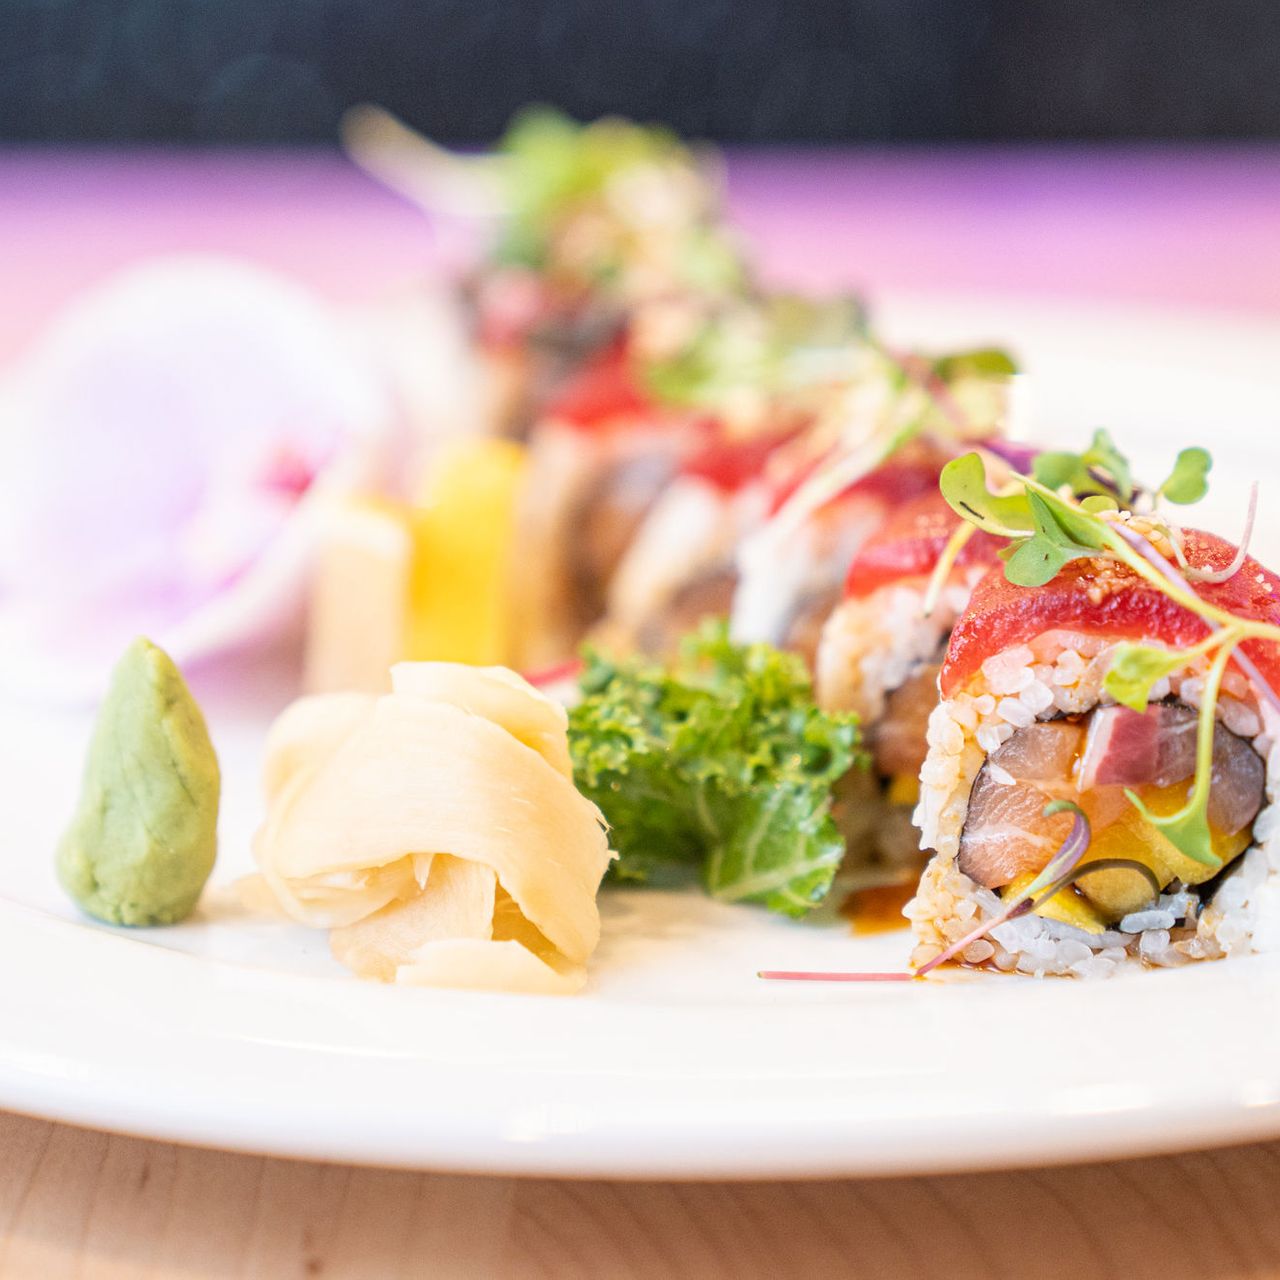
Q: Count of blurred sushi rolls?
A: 5